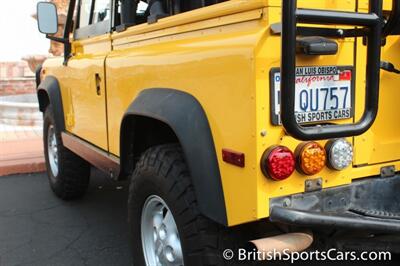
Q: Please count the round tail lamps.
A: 3